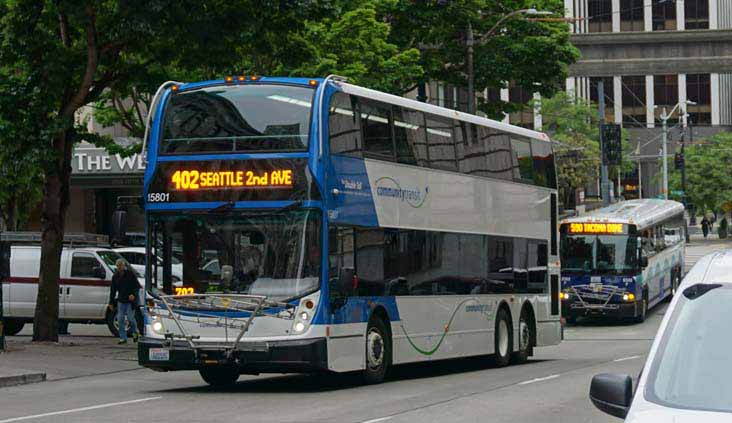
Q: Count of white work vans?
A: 1